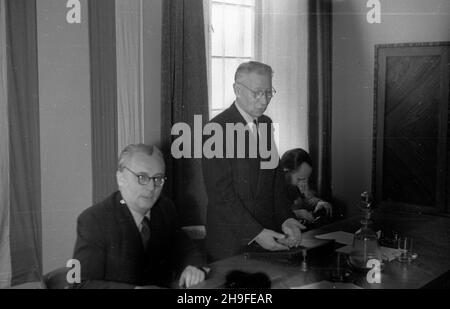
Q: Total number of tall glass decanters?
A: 1